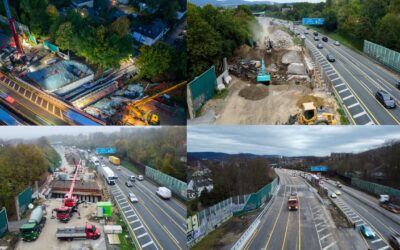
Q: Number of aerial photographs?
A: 4